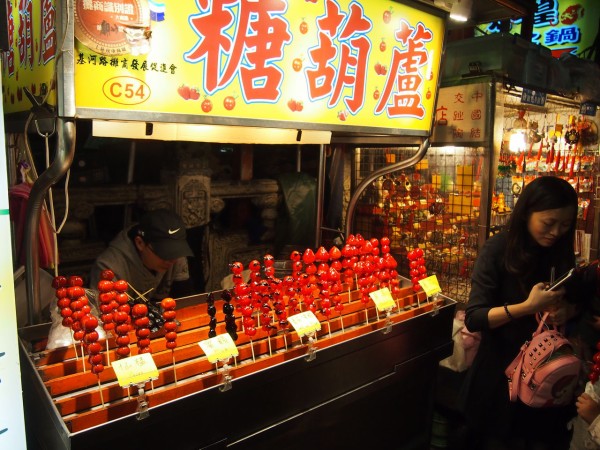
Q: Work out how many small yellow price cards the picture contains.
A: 5